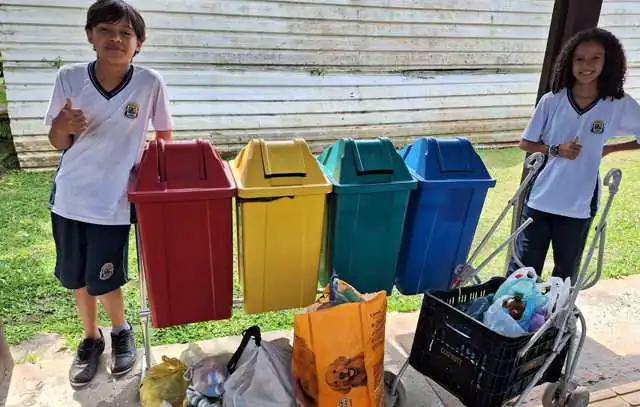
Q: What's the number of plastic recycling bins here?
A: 4